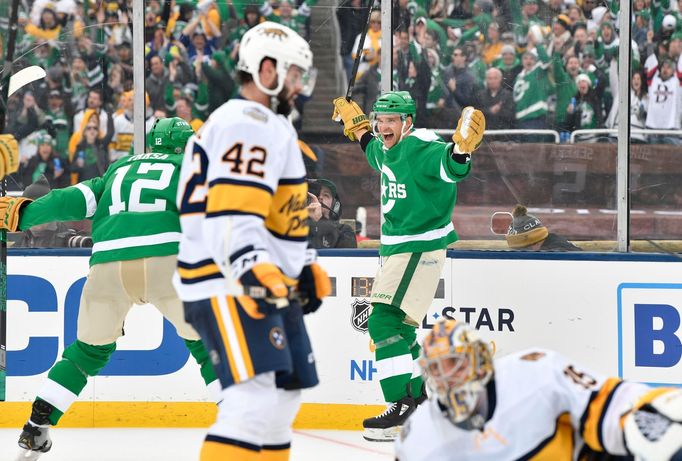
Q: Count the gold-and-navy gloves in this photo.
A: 2